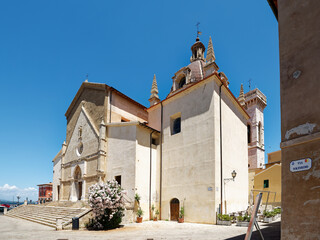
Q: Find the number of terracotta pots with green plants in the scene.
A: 3